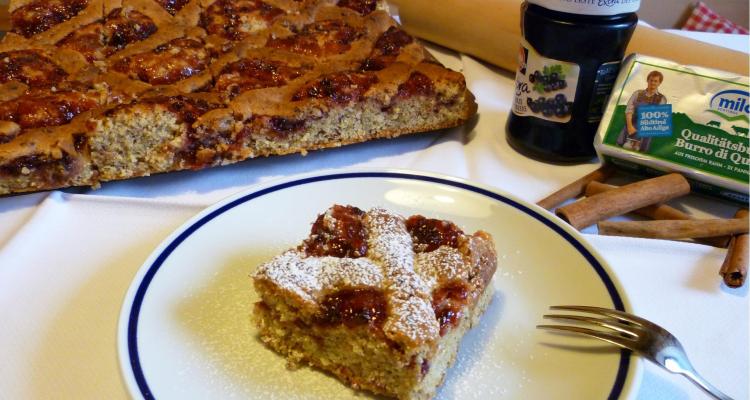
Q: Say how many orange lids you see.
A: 0